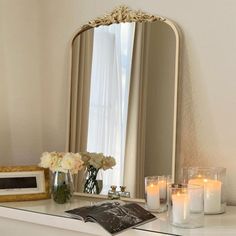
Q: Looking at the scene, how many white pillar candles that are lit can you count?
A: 3